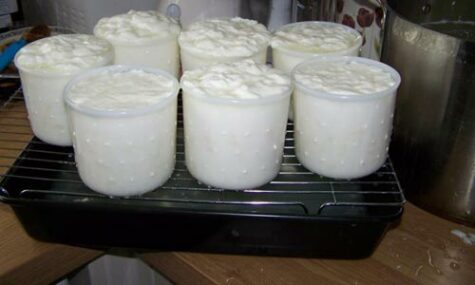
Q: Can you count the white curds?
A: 7